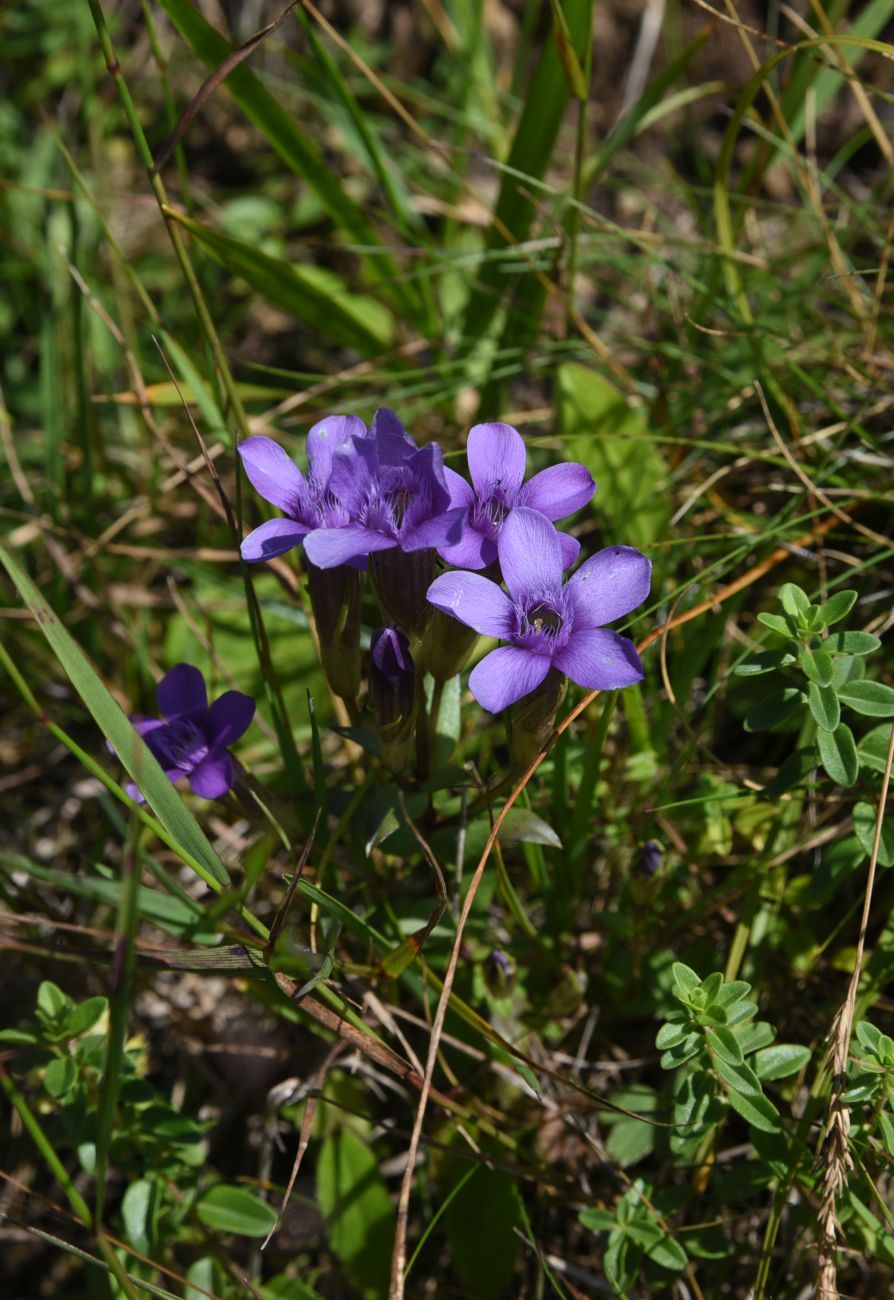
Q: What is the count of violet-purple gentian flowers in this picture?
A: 5